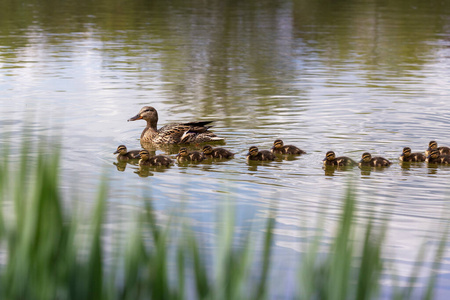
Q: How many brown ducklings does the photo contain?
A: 11